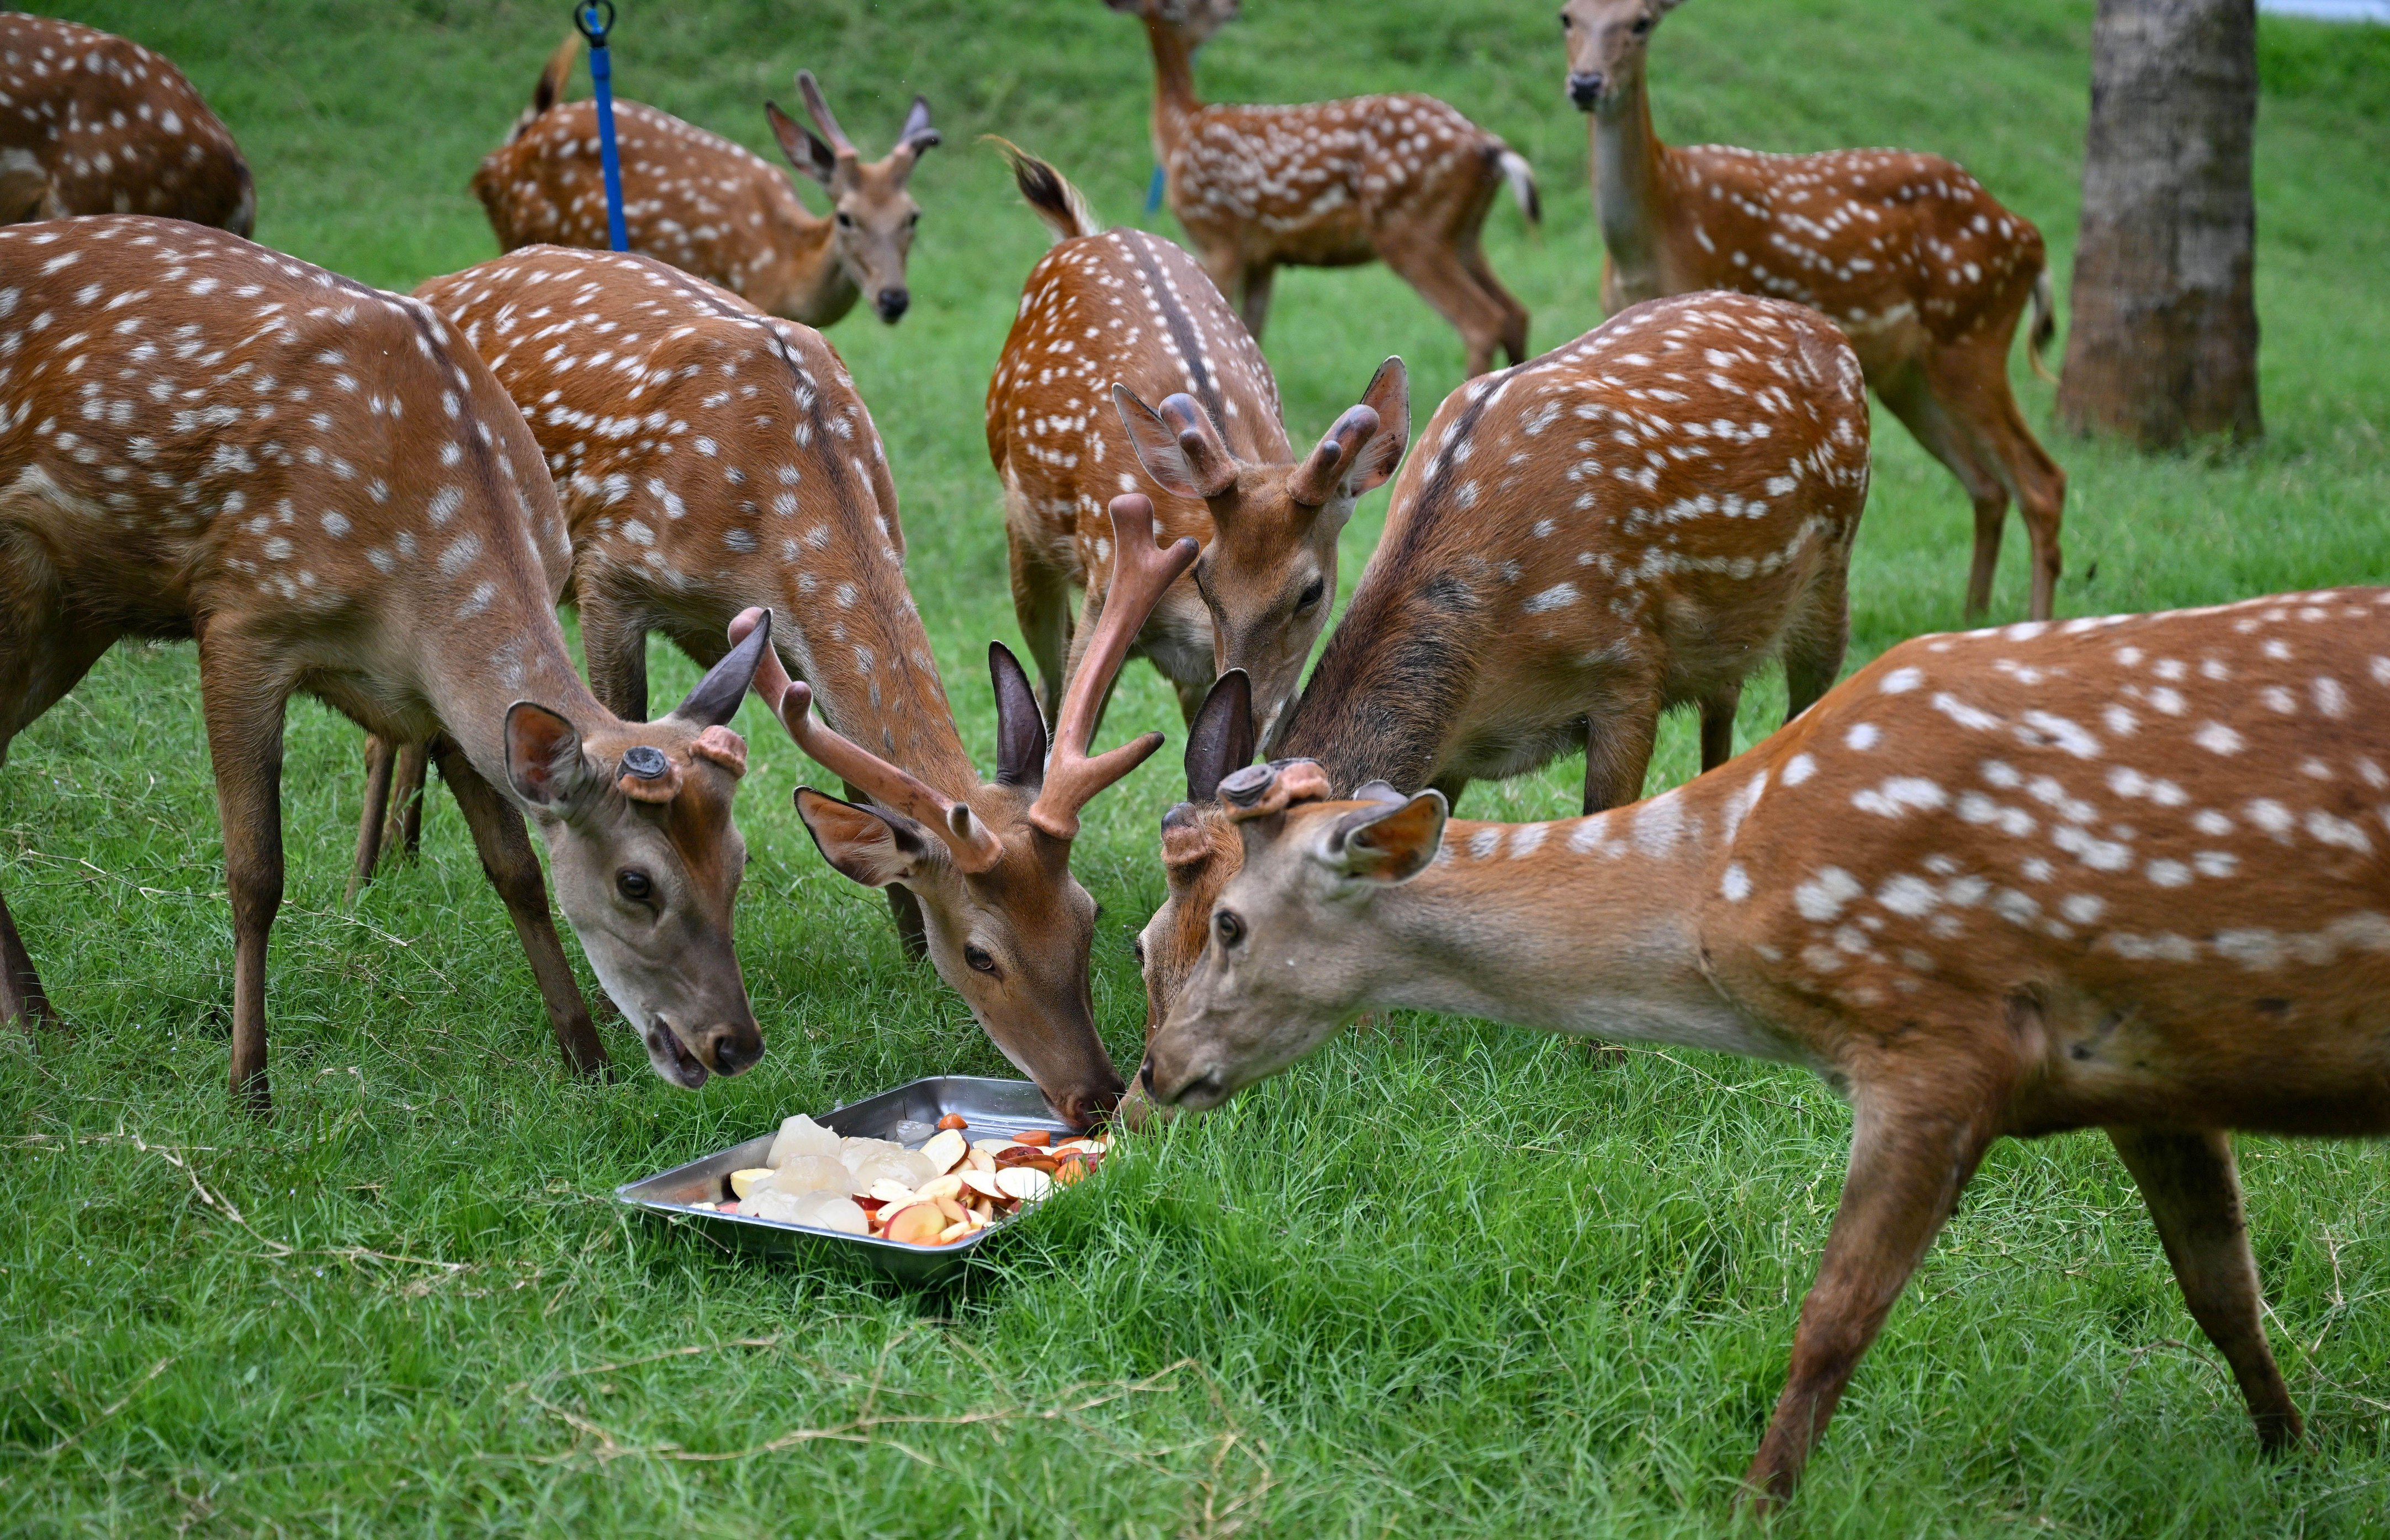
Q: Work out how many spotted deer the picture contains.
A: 9